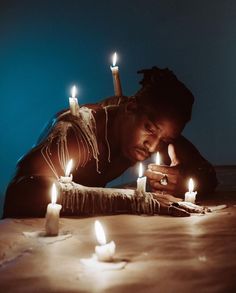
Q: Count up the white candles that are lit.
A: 8